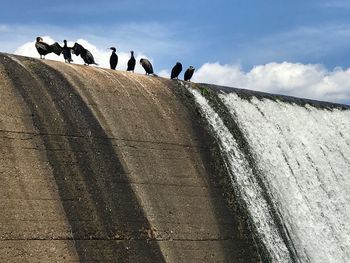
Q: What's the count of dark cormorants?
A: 8